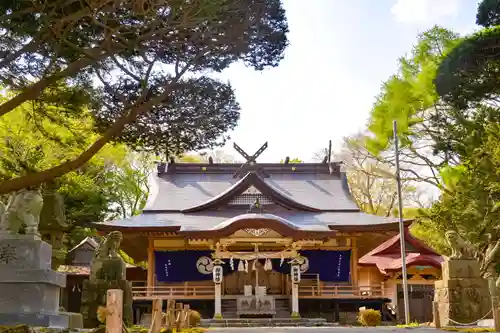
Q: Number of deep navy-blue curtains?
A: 2